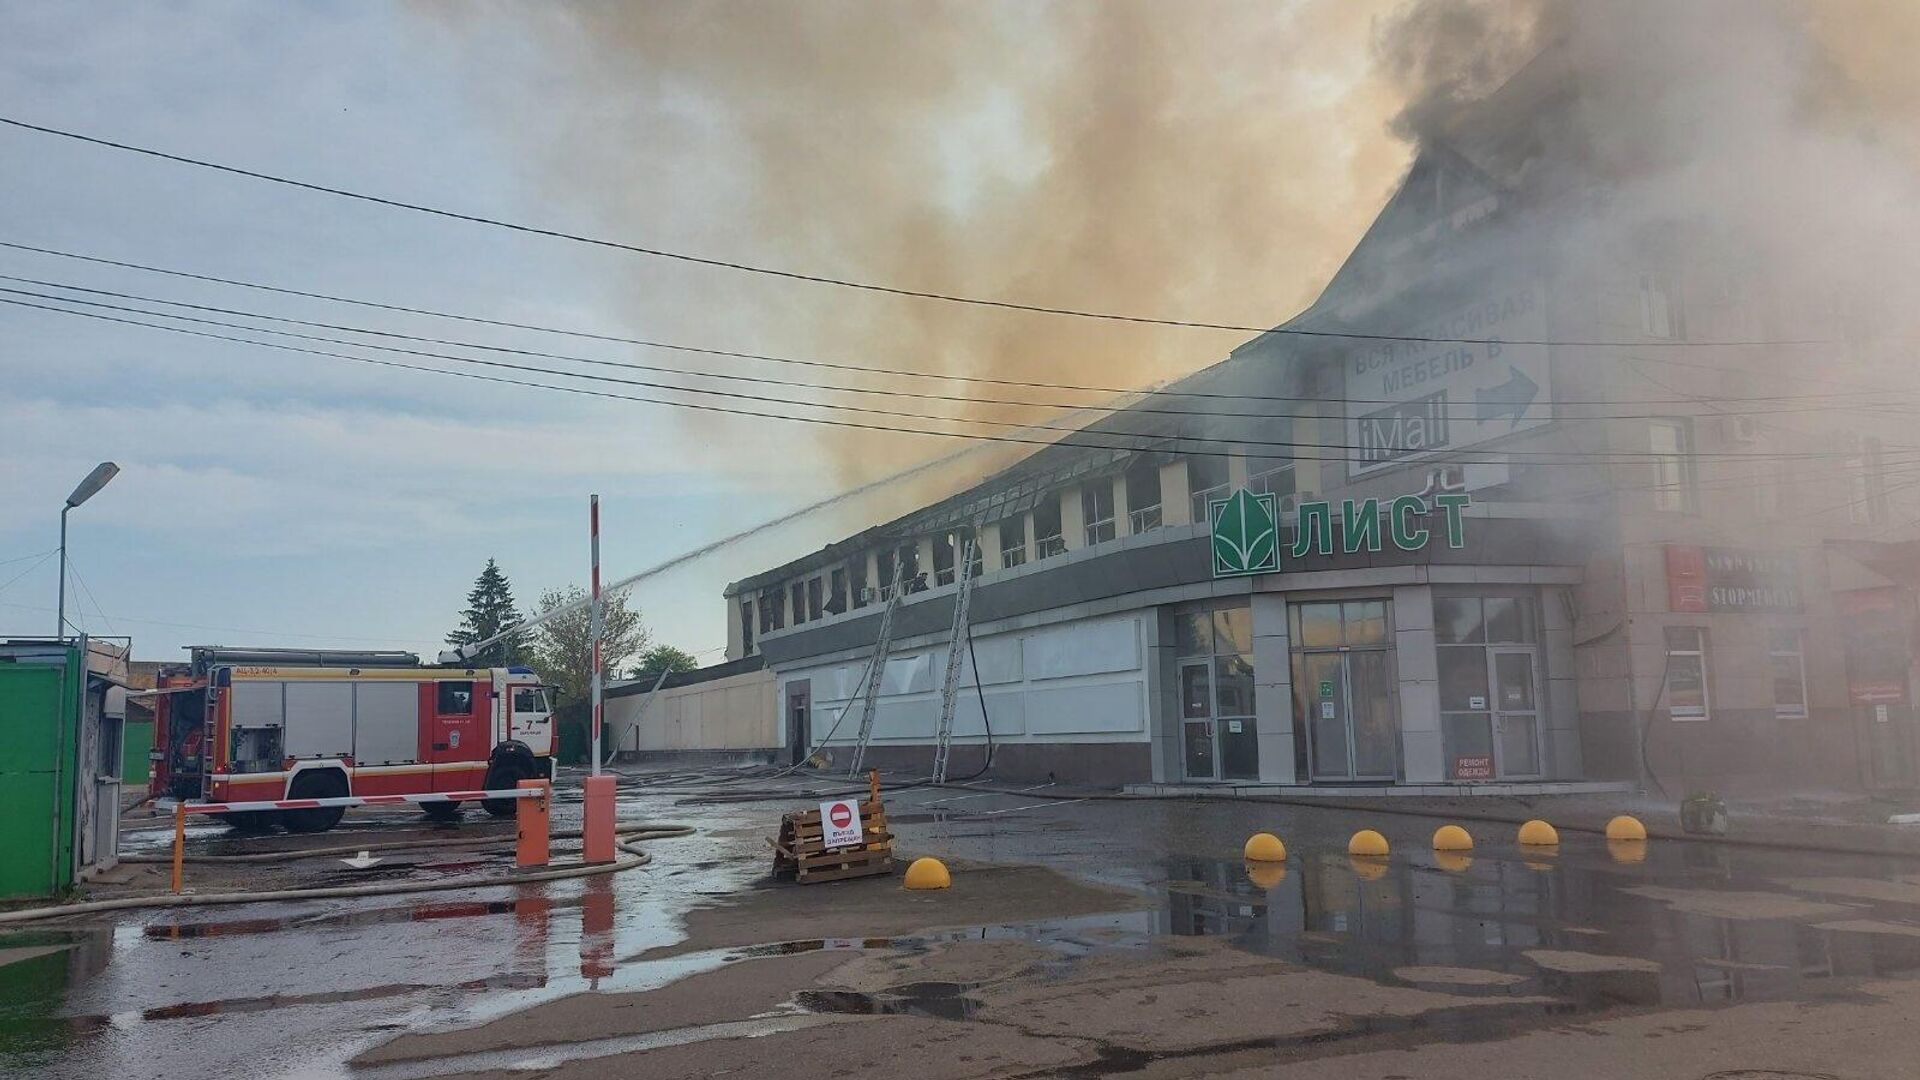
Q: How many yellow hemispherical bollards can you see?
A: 6